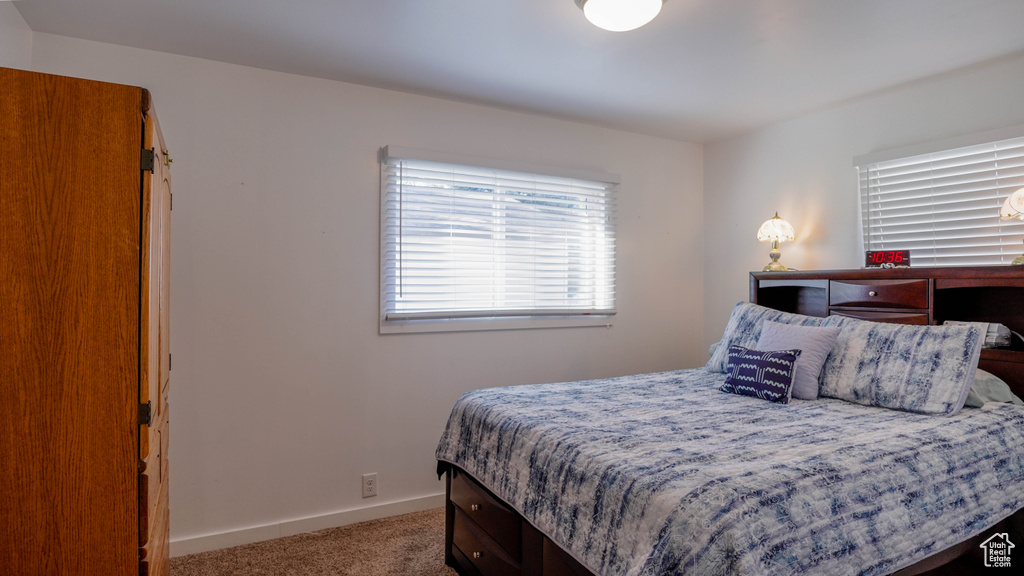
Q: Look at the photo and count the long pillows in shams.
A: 2